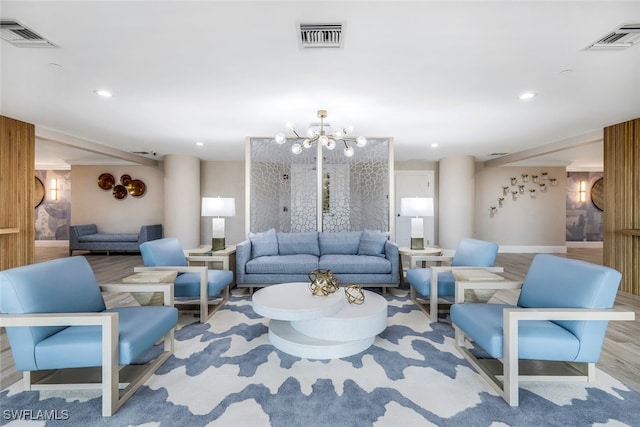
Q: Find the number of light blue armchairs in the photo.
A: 4